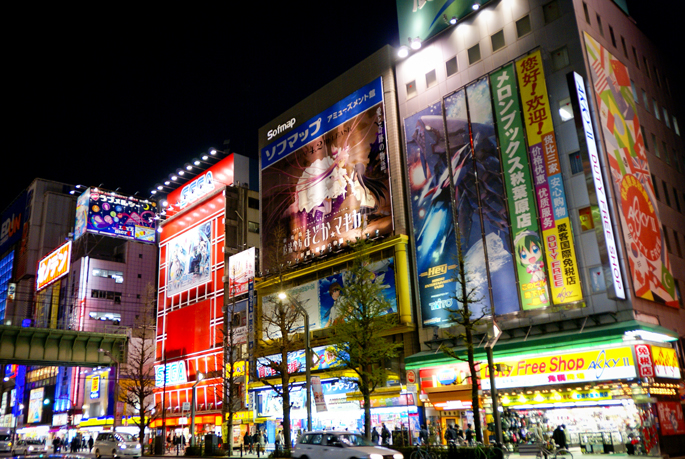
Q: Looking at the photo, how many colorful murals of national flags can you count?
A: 1